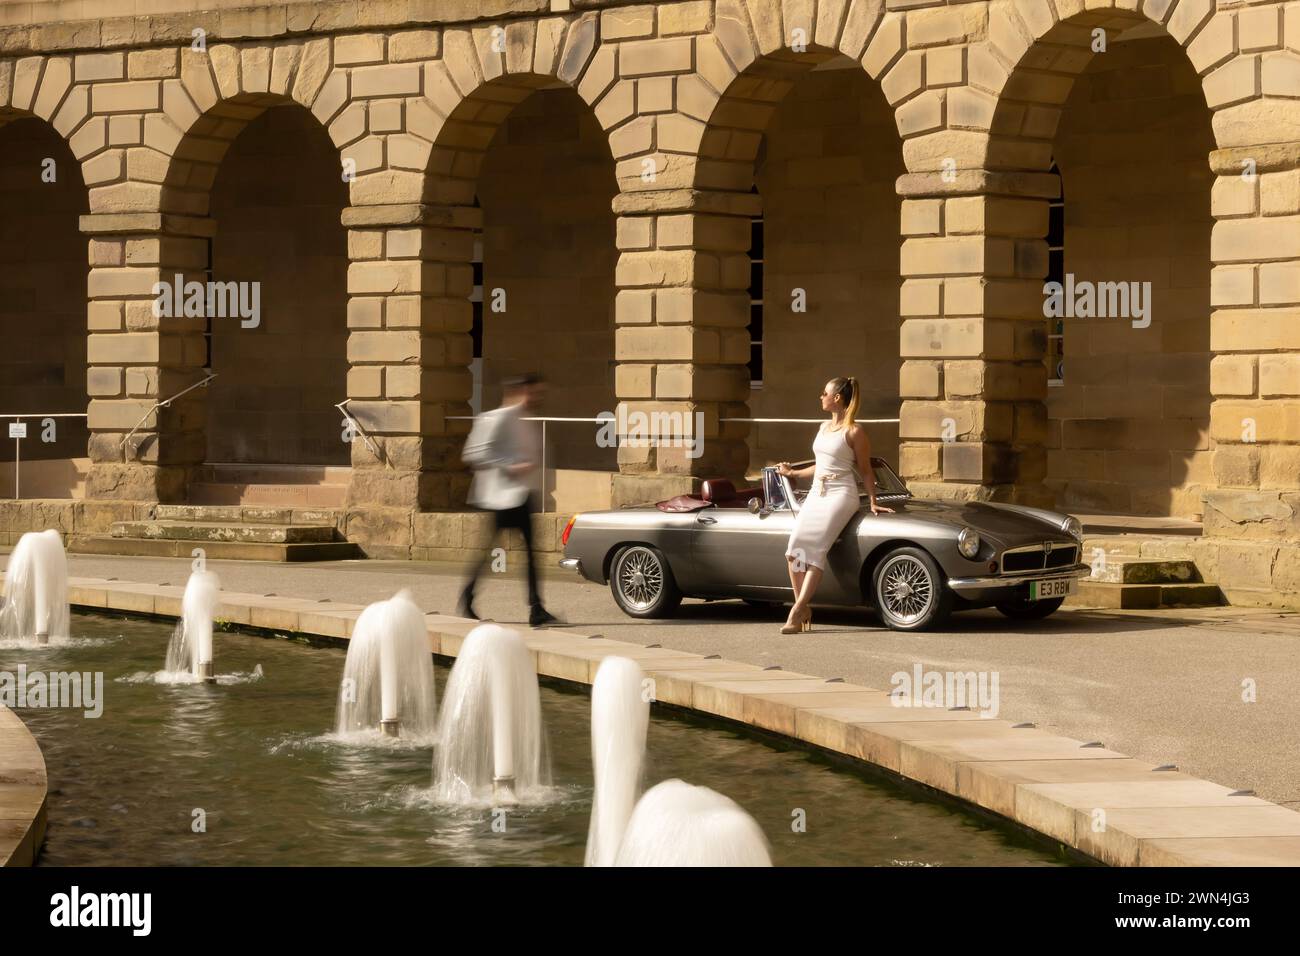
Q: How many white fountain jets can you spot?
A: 6